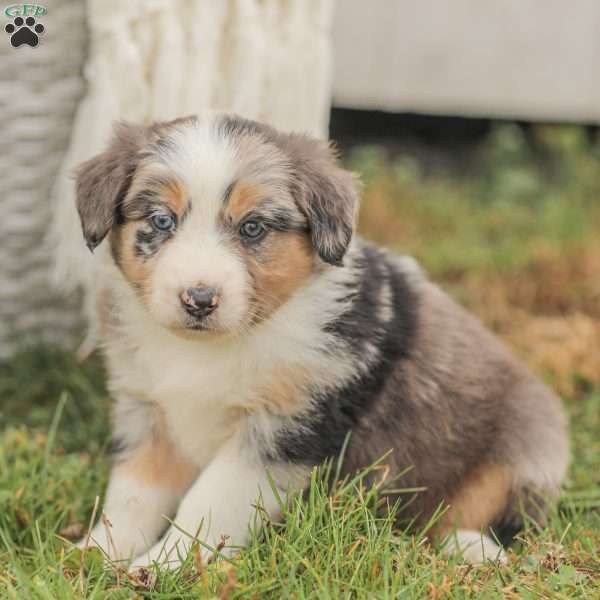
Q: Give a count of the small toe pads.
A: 4